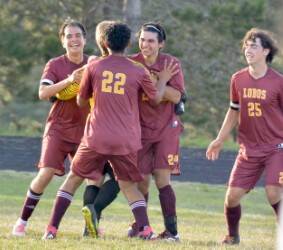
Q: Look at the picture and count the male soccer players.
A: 5